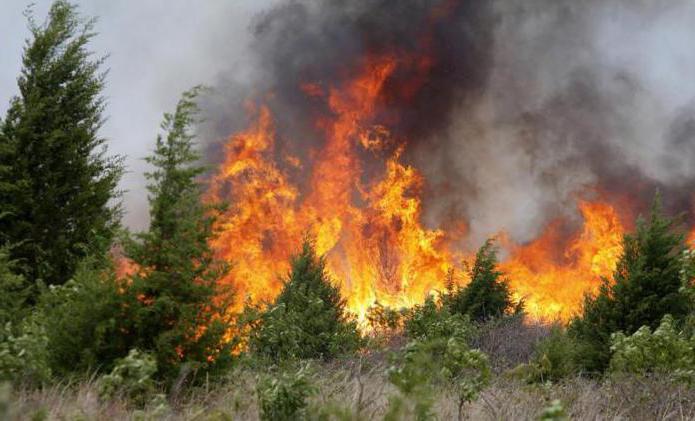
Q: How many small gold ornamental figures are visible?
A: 0